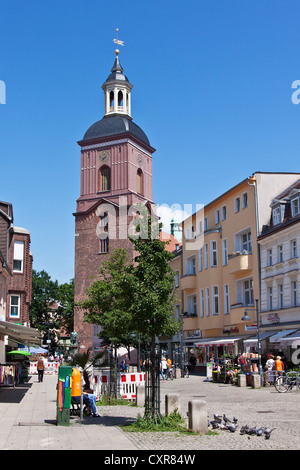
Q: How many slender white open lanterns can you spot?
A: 1